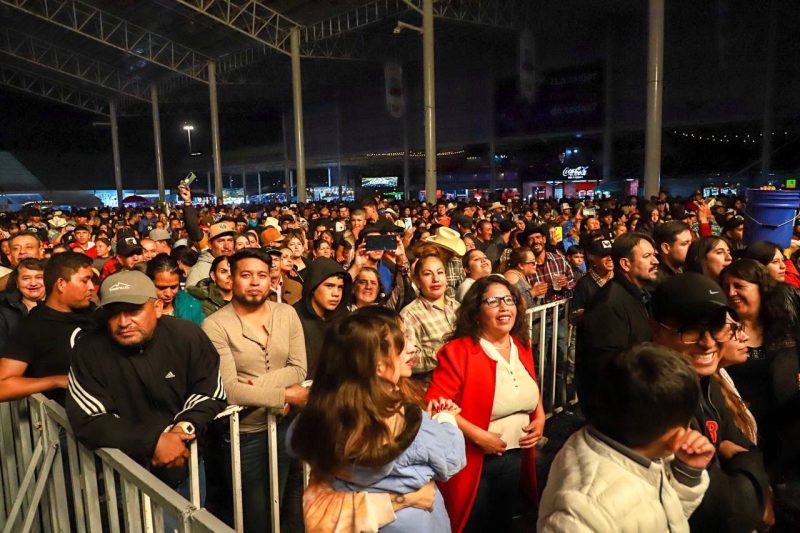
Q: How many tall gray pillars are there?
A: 6